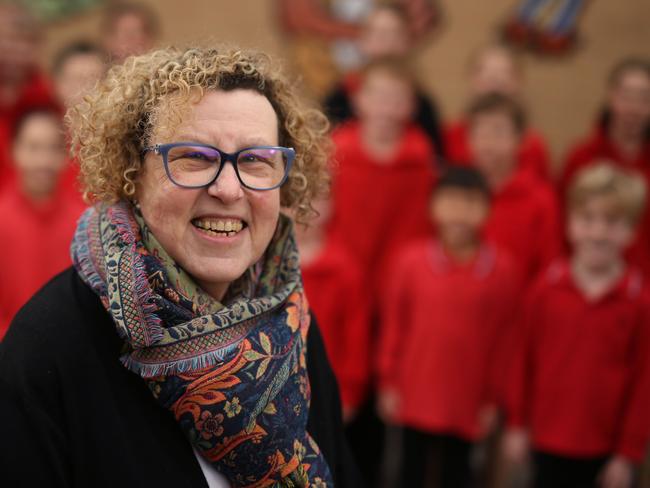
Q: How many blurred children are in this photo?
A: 12